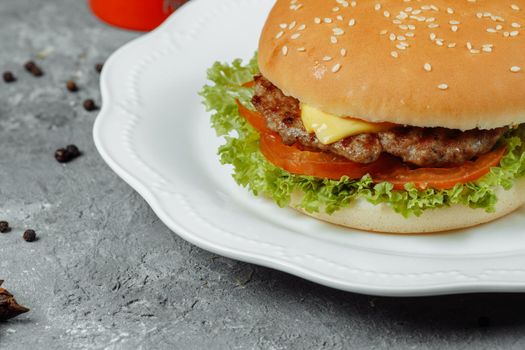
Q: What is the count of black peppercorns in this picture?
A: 10